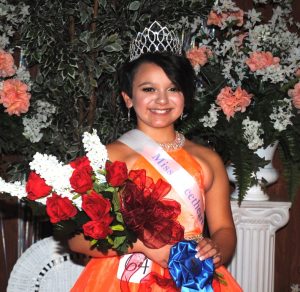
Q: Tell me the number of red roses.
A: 7